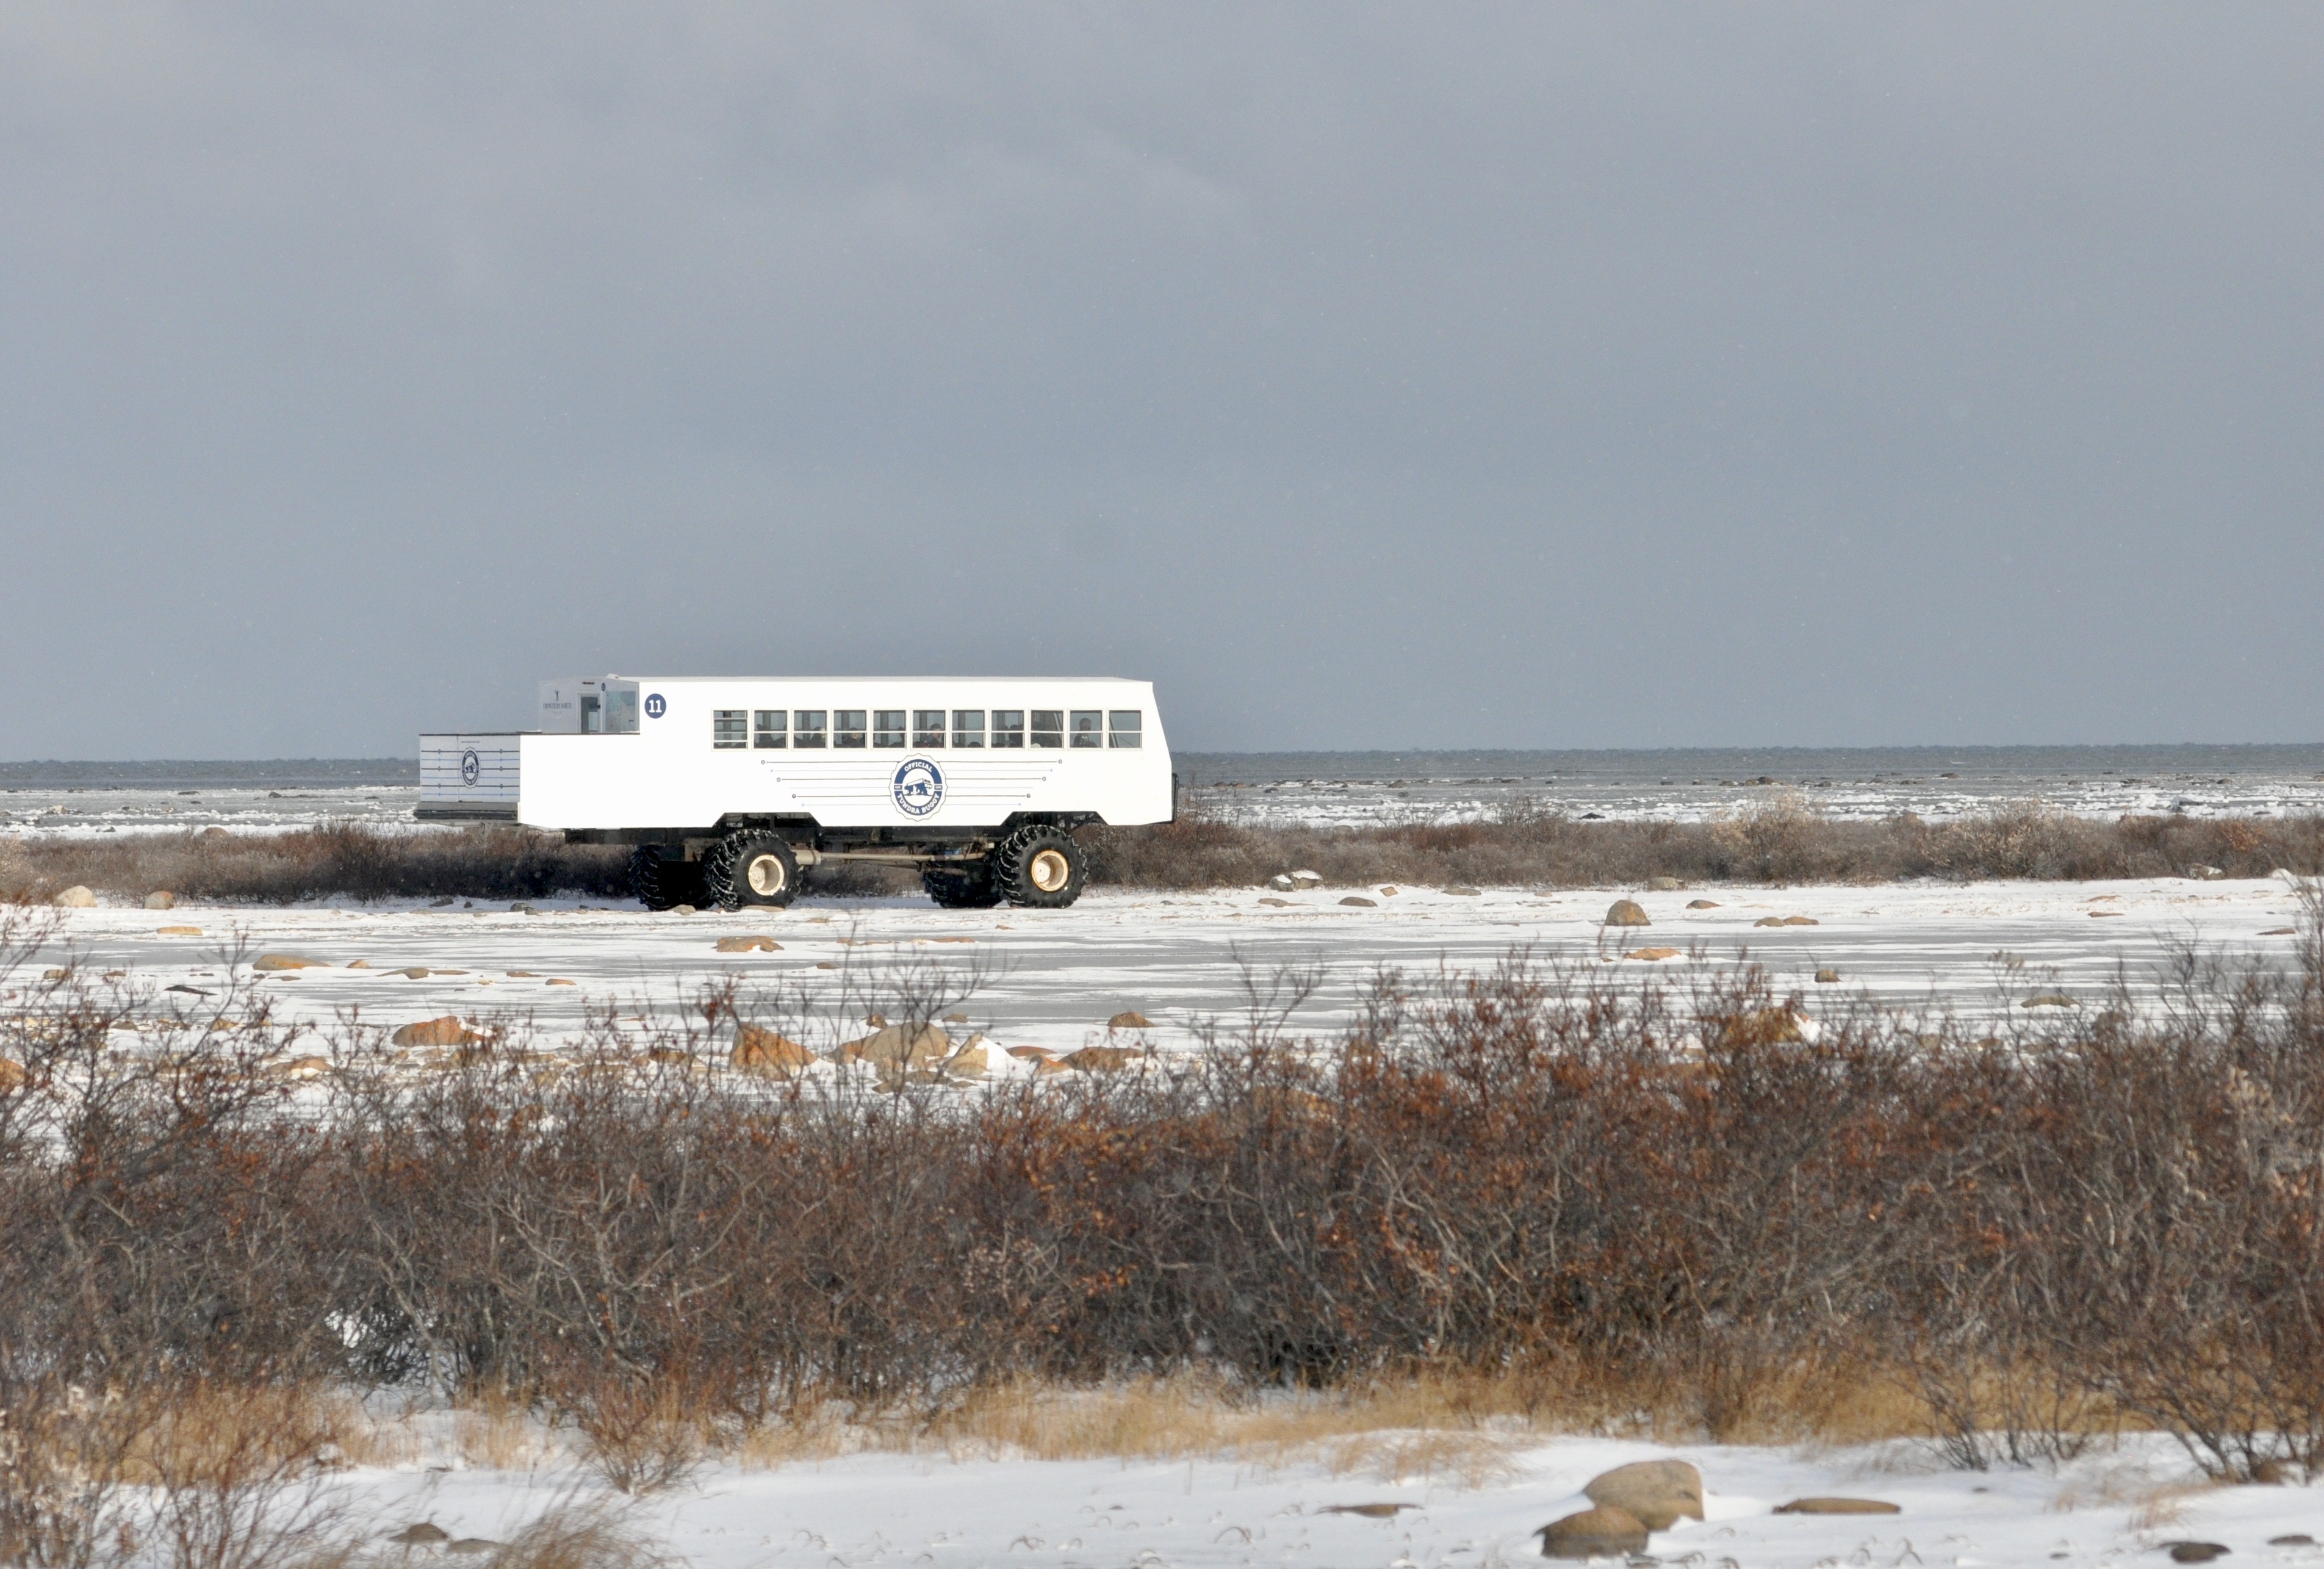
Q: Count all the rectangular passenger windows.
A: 11